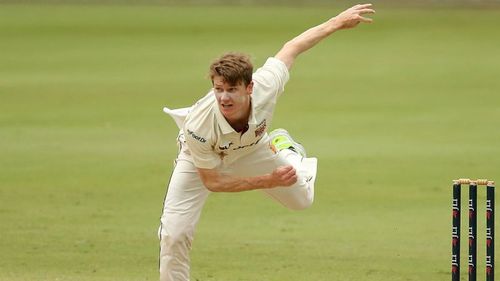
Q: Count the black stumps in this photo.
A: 3